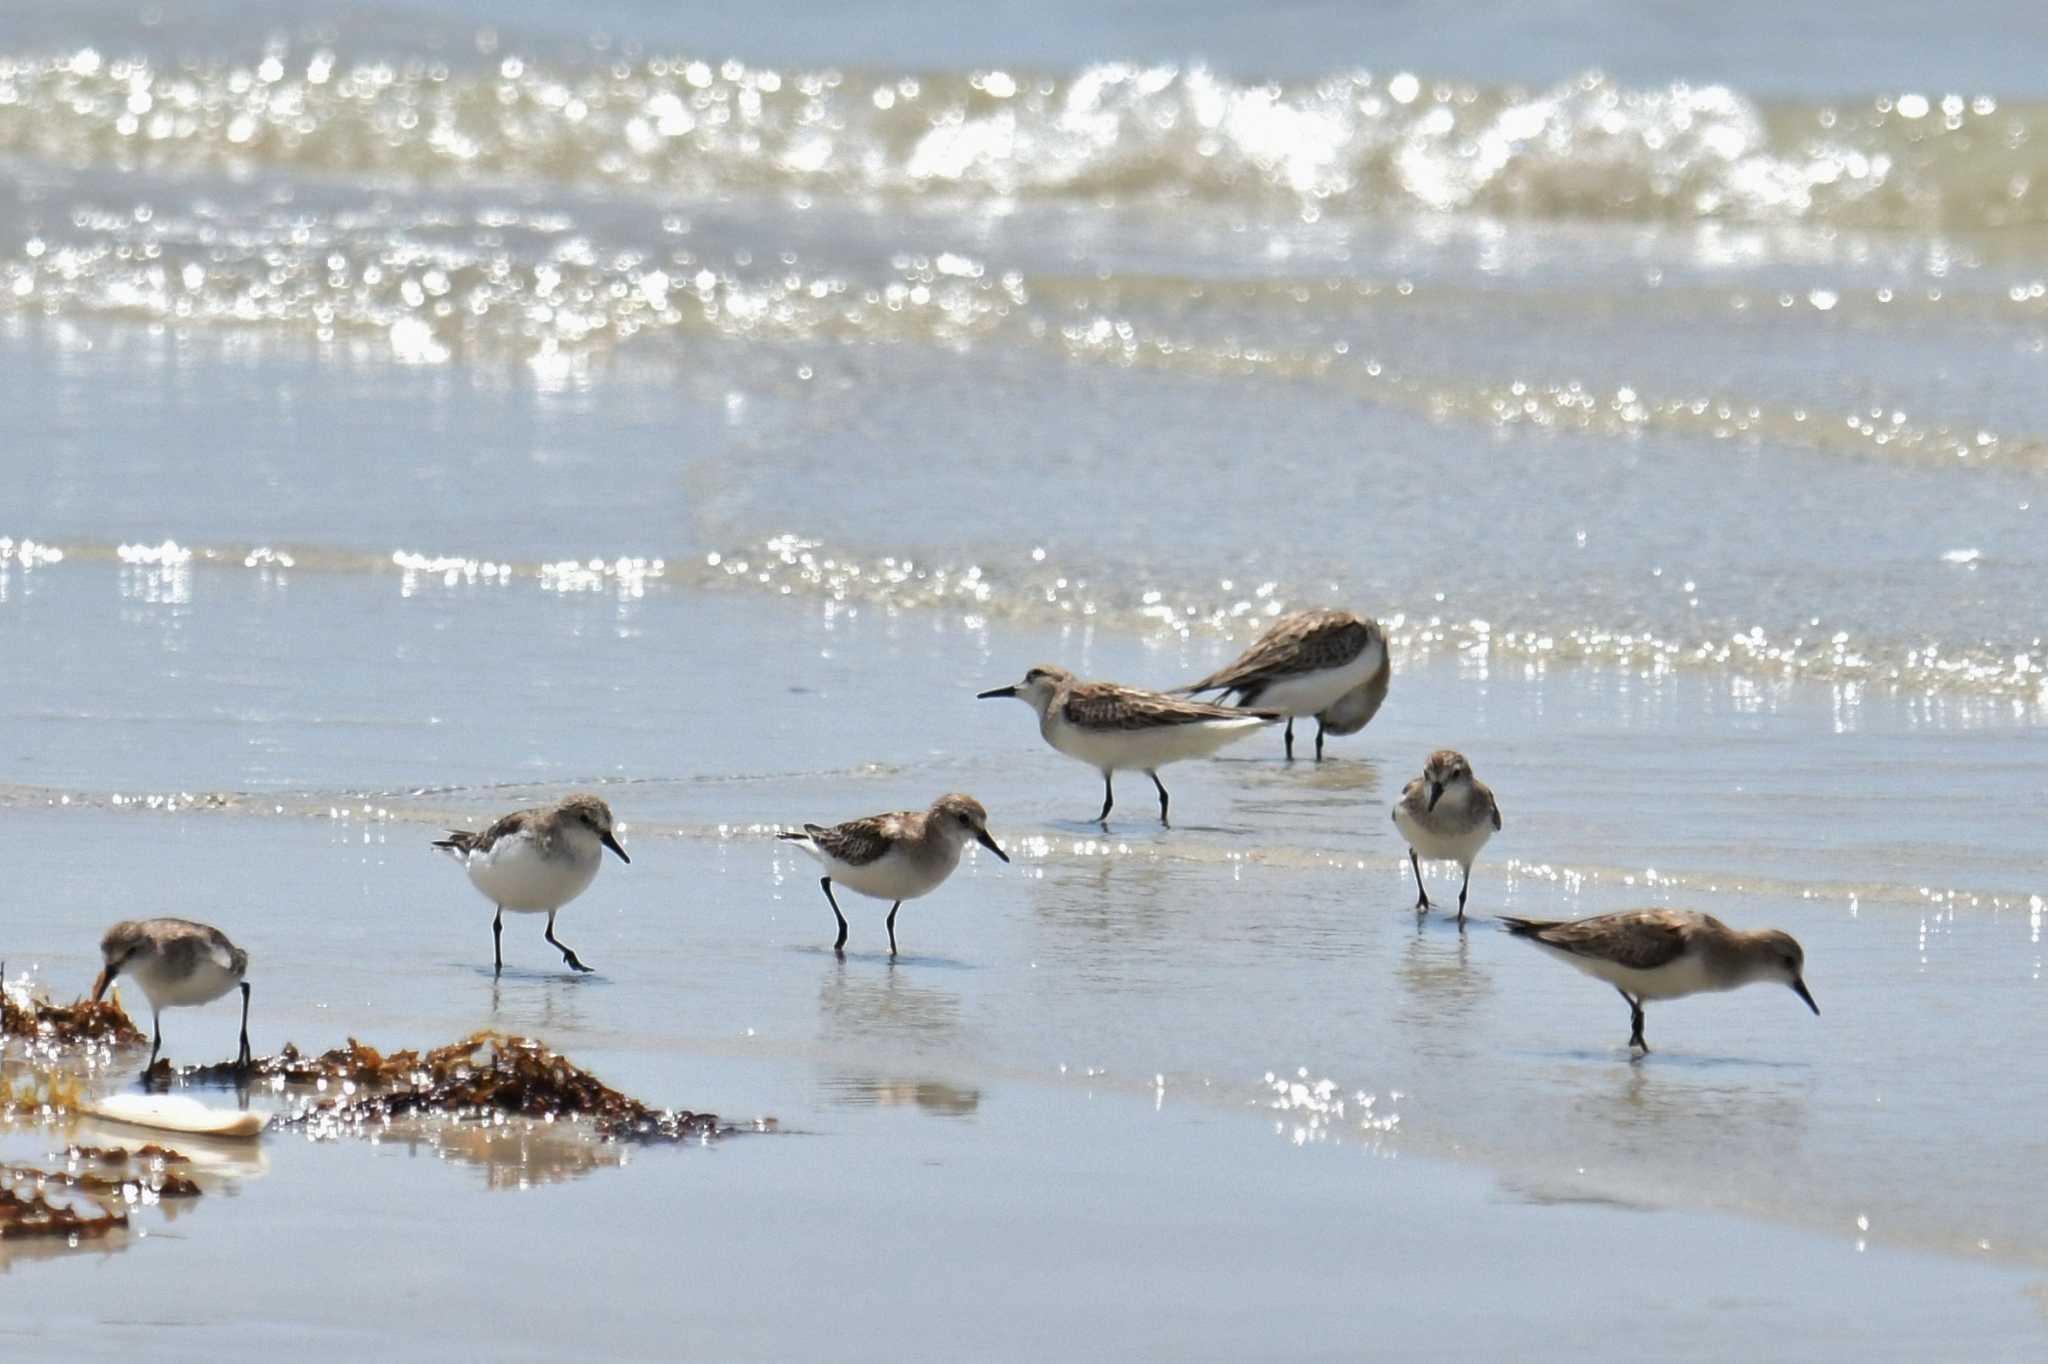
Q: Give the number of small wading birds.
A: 7